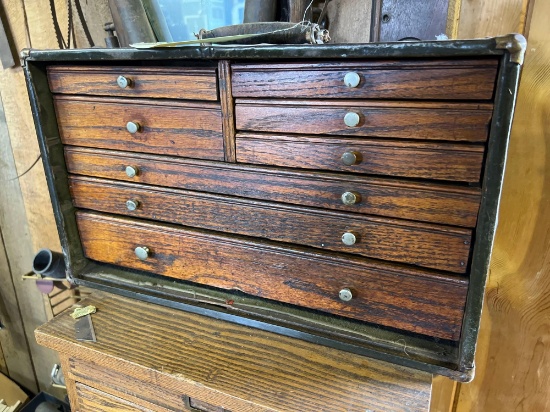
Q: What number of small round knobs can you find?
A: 11